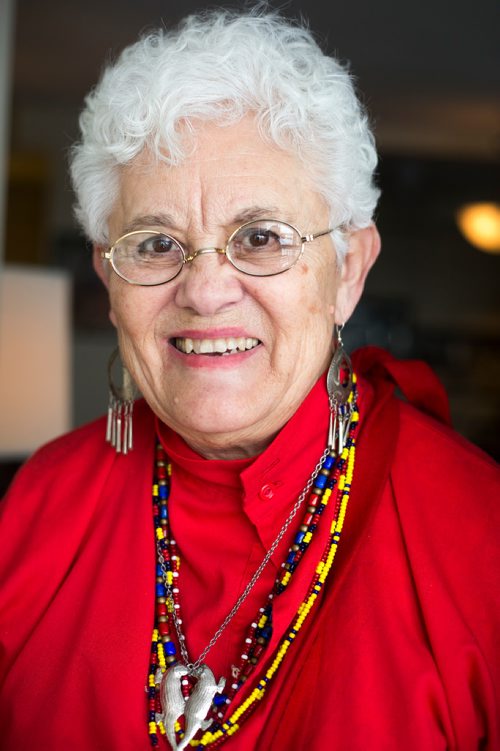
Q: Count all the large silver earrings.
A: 2